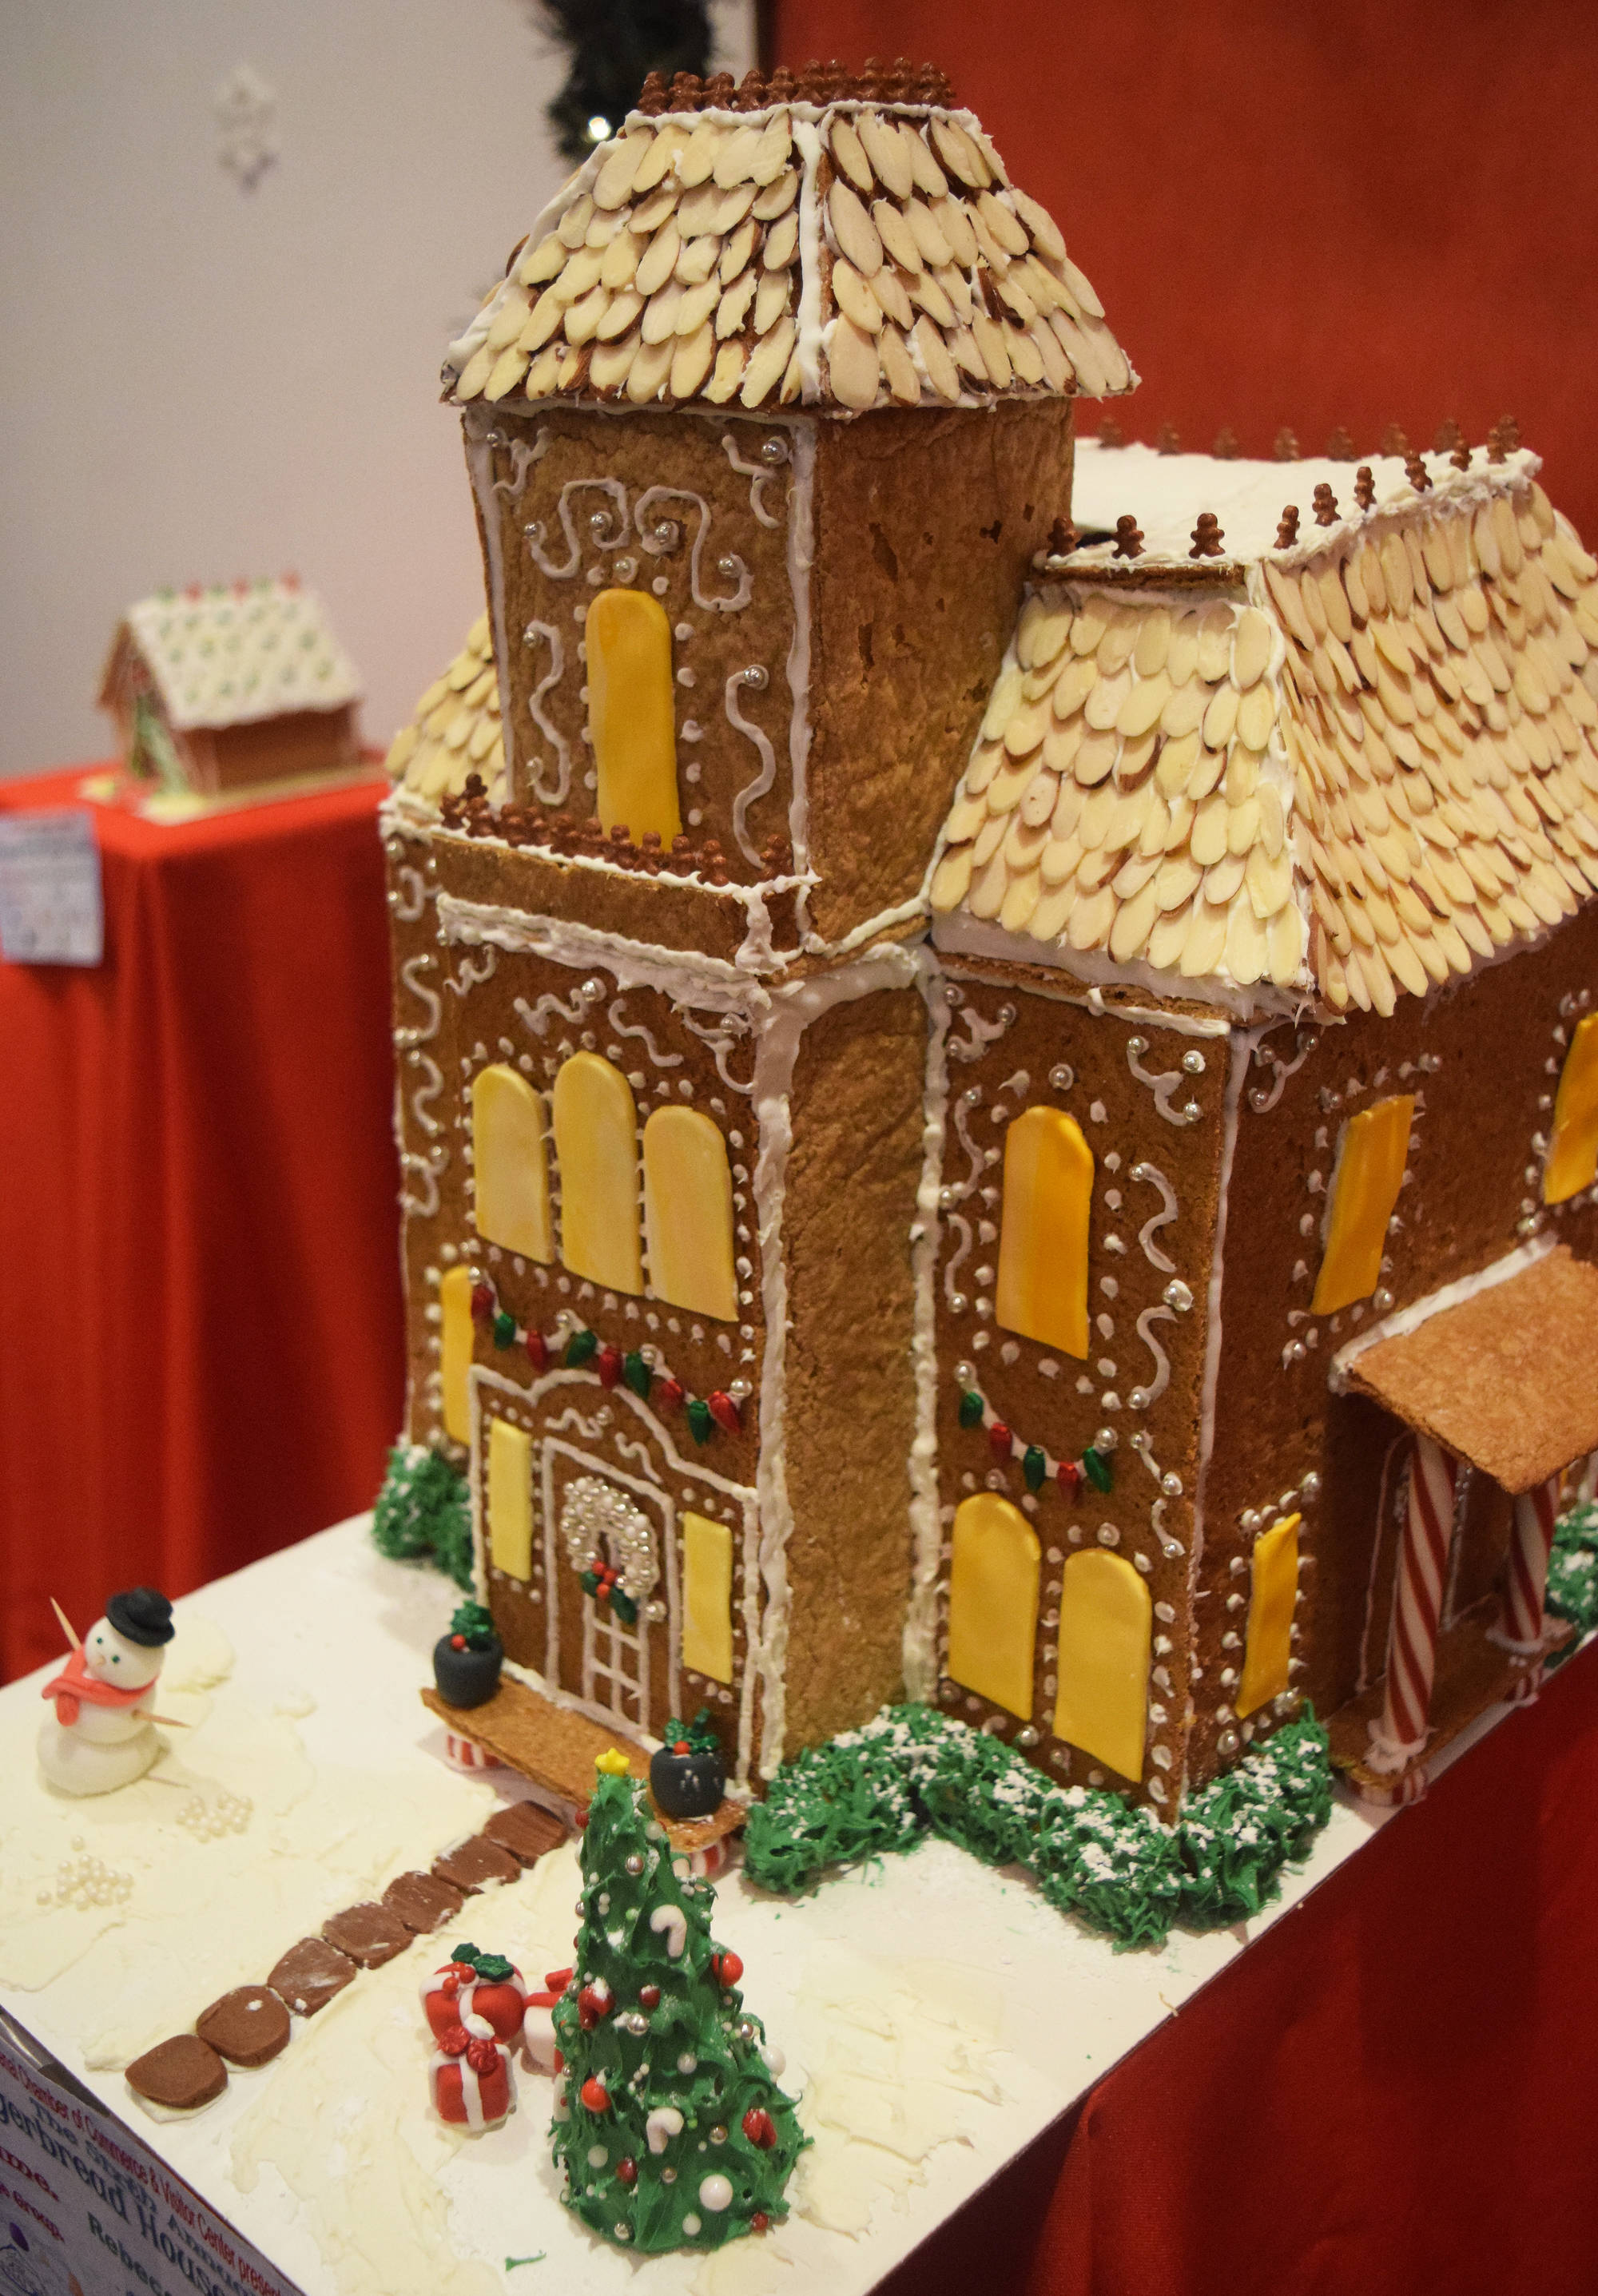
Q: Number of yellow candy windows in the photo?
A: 13